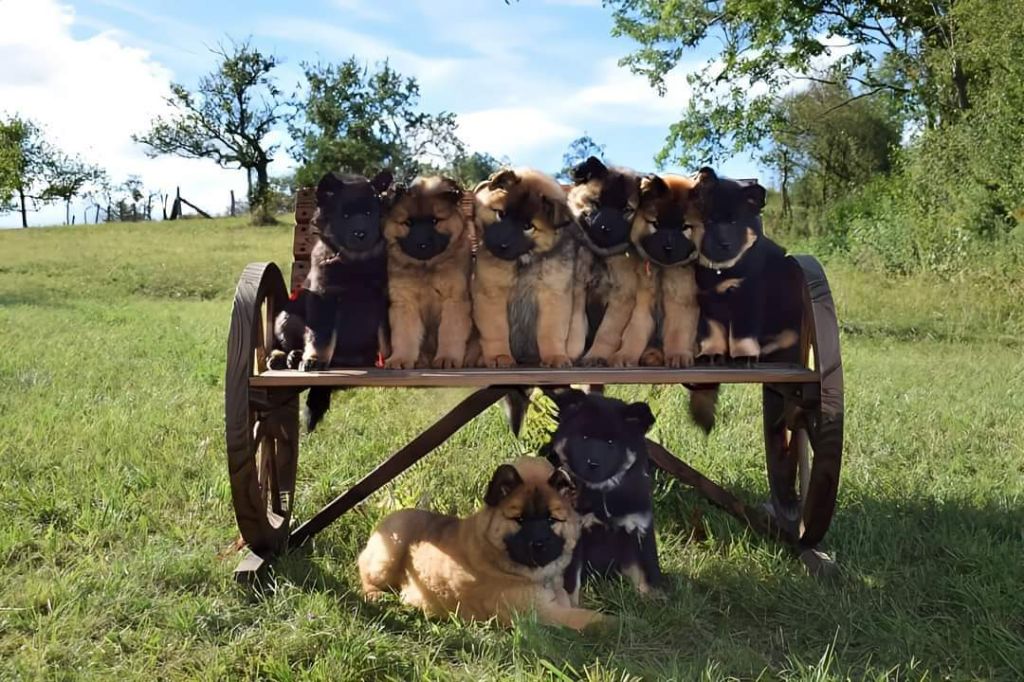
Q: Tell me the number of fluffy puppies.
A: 8